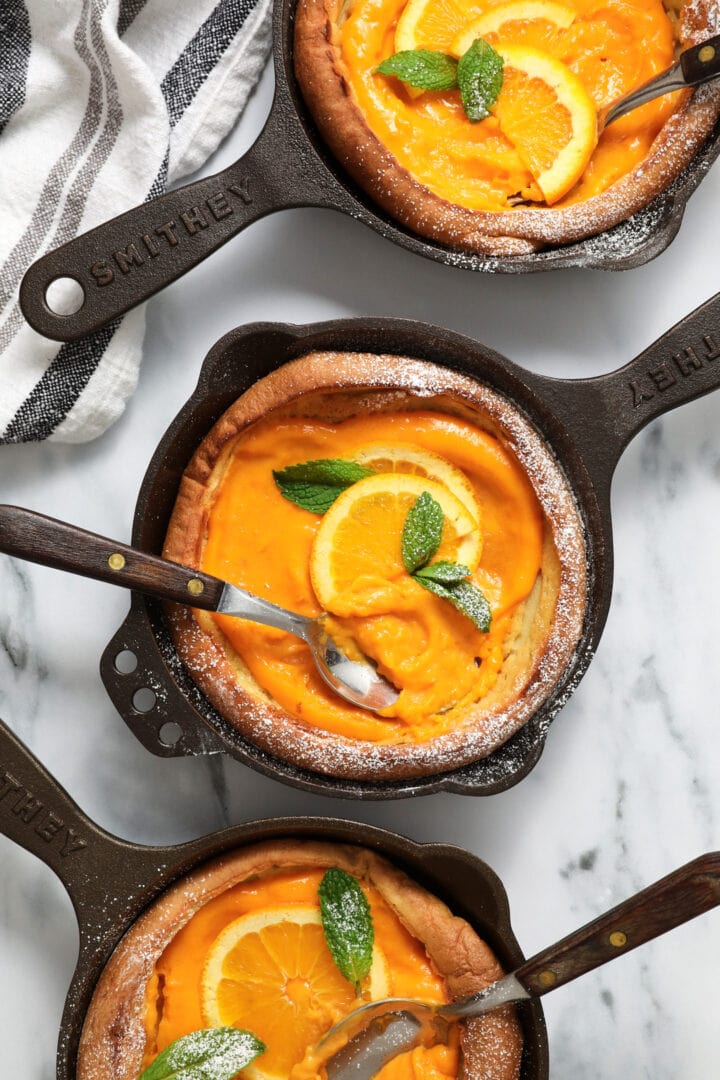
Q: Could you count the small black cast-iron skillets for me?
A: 3